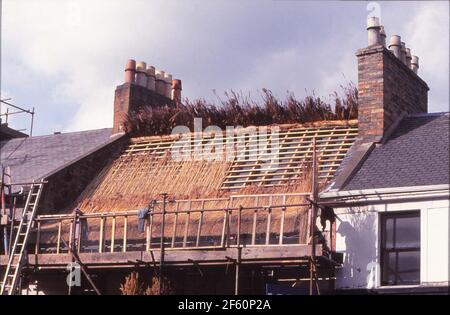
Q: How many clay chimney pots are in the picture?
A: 12